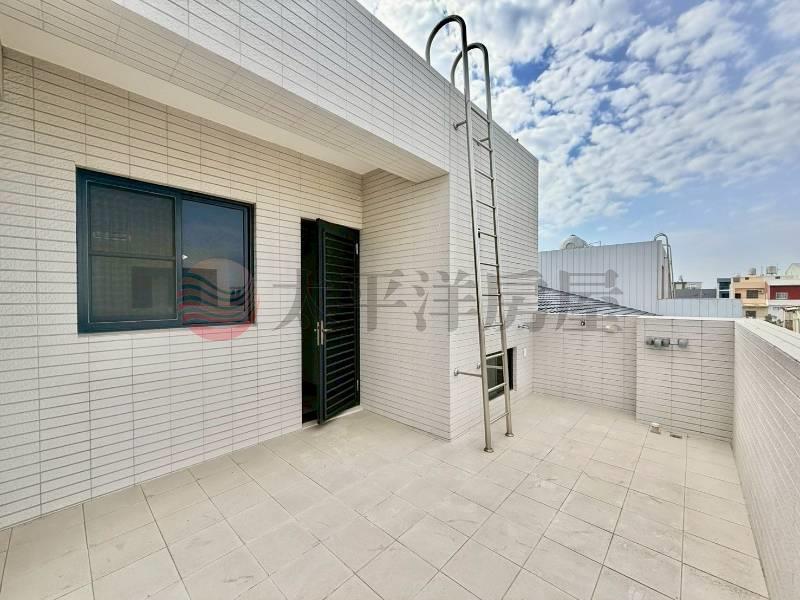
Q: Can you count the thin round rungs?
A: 11